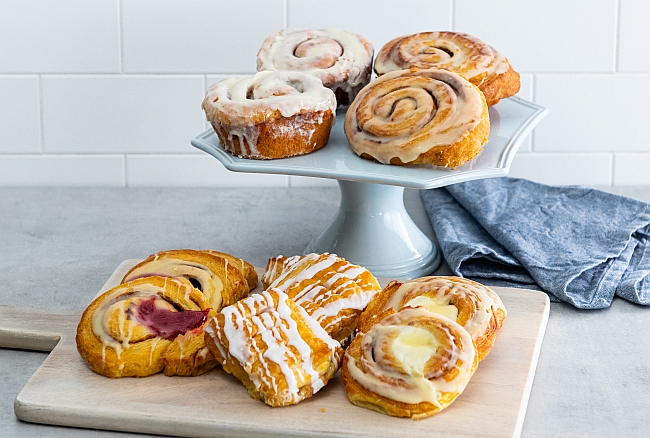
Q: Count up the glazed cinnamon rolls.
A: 4